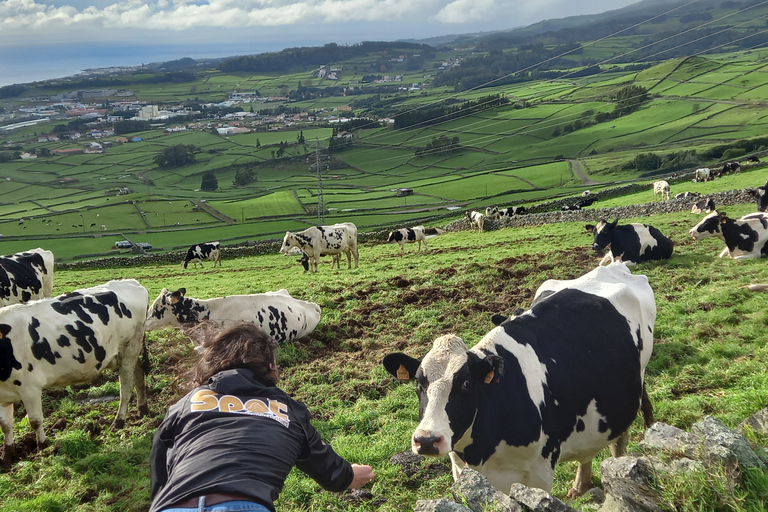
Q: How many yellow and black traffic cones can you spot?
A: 0